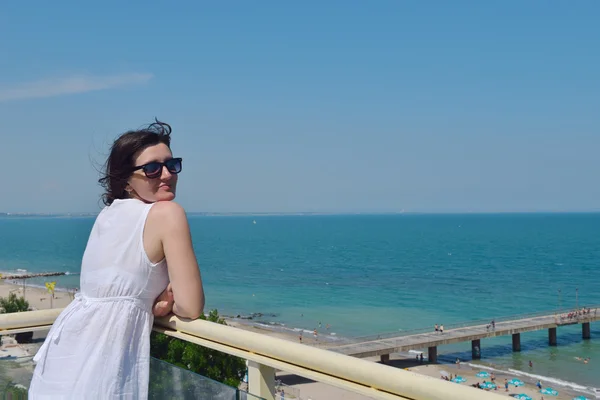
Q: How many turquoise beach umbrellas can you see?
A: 7